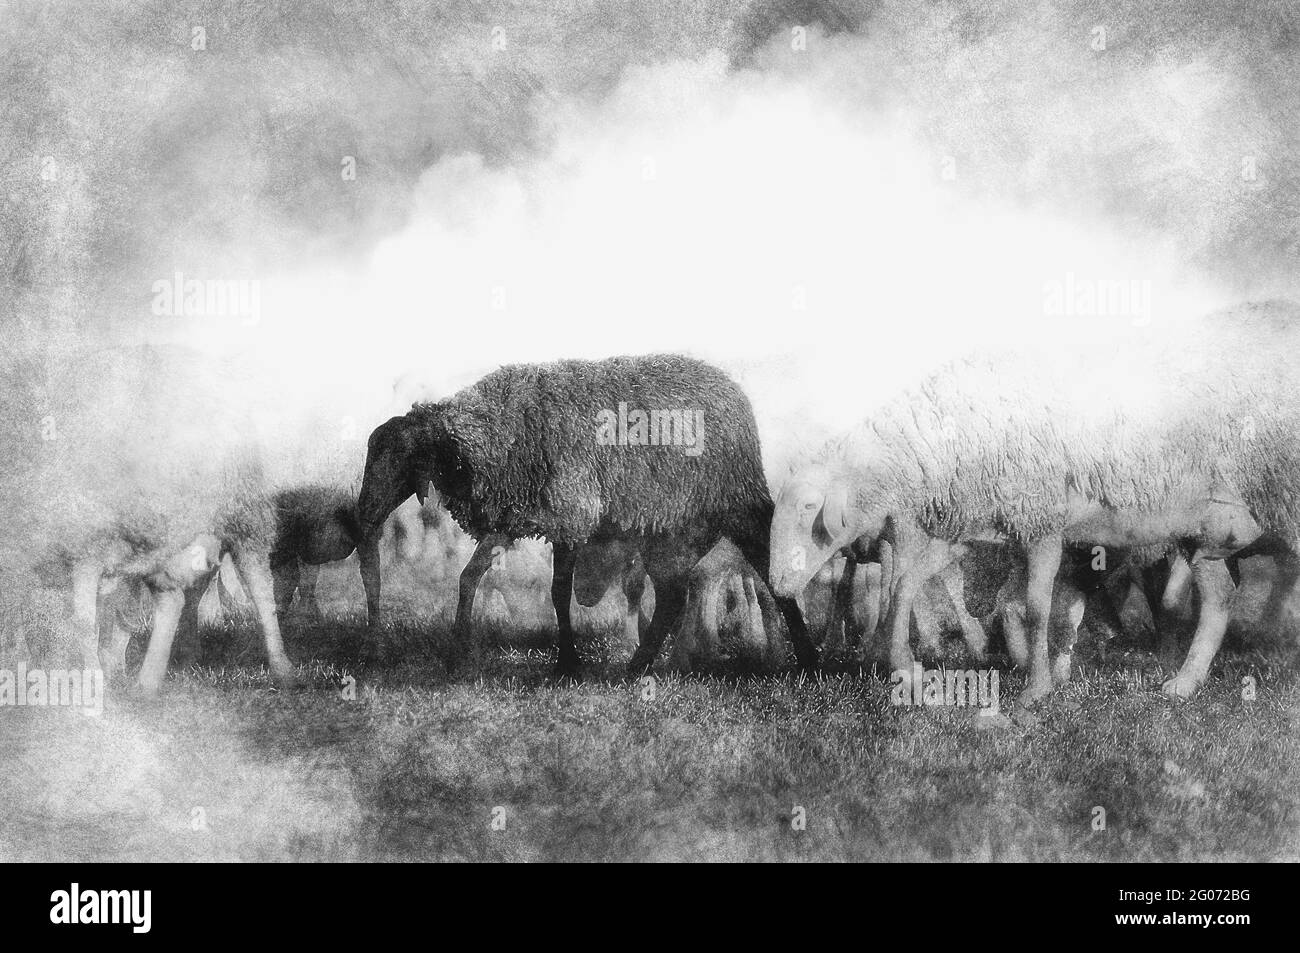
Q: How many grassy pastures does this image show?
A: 1